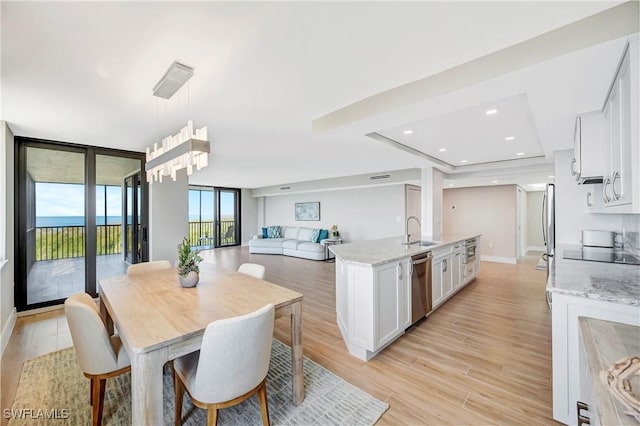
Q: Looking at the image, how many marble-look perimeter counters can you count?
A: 1